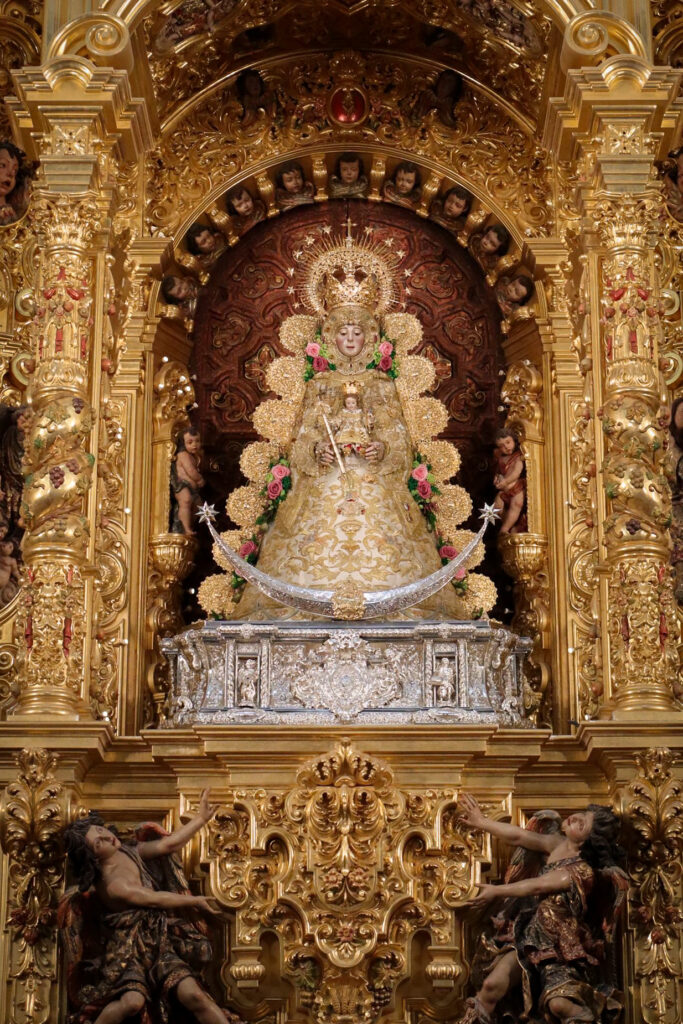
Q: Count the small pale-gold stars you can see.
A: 12